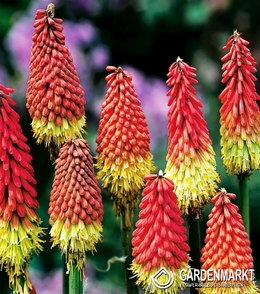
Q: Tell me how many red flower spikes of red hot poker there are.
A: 8